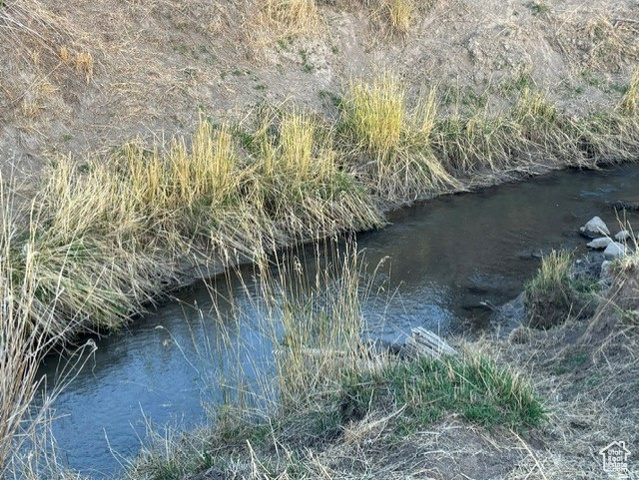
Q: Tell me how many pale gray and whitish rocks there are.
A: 5